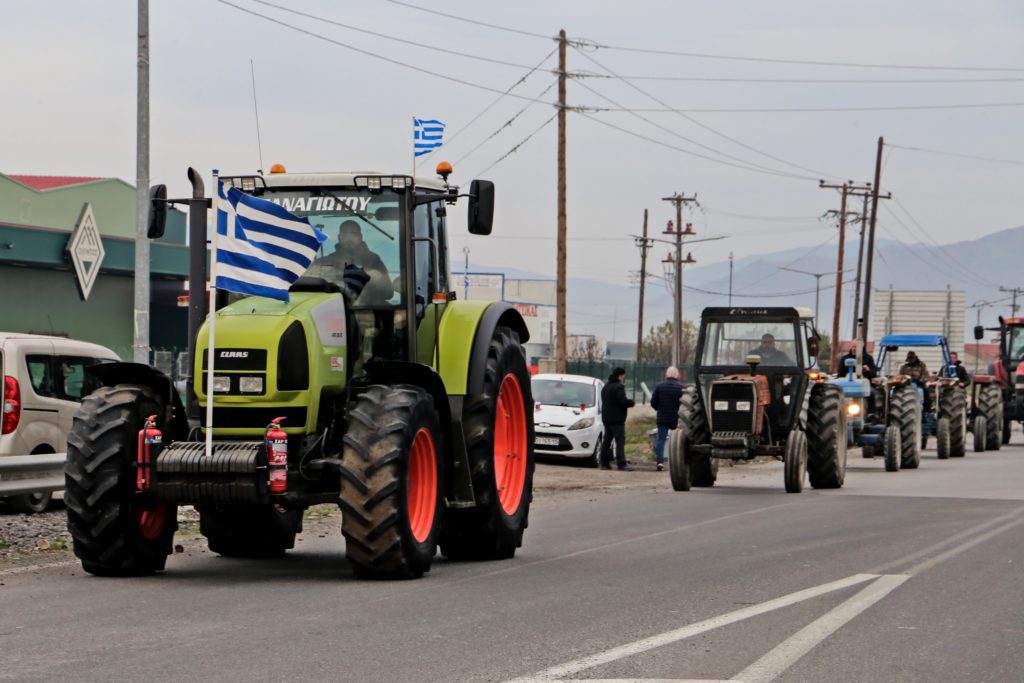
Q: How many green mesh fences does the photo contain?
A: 1